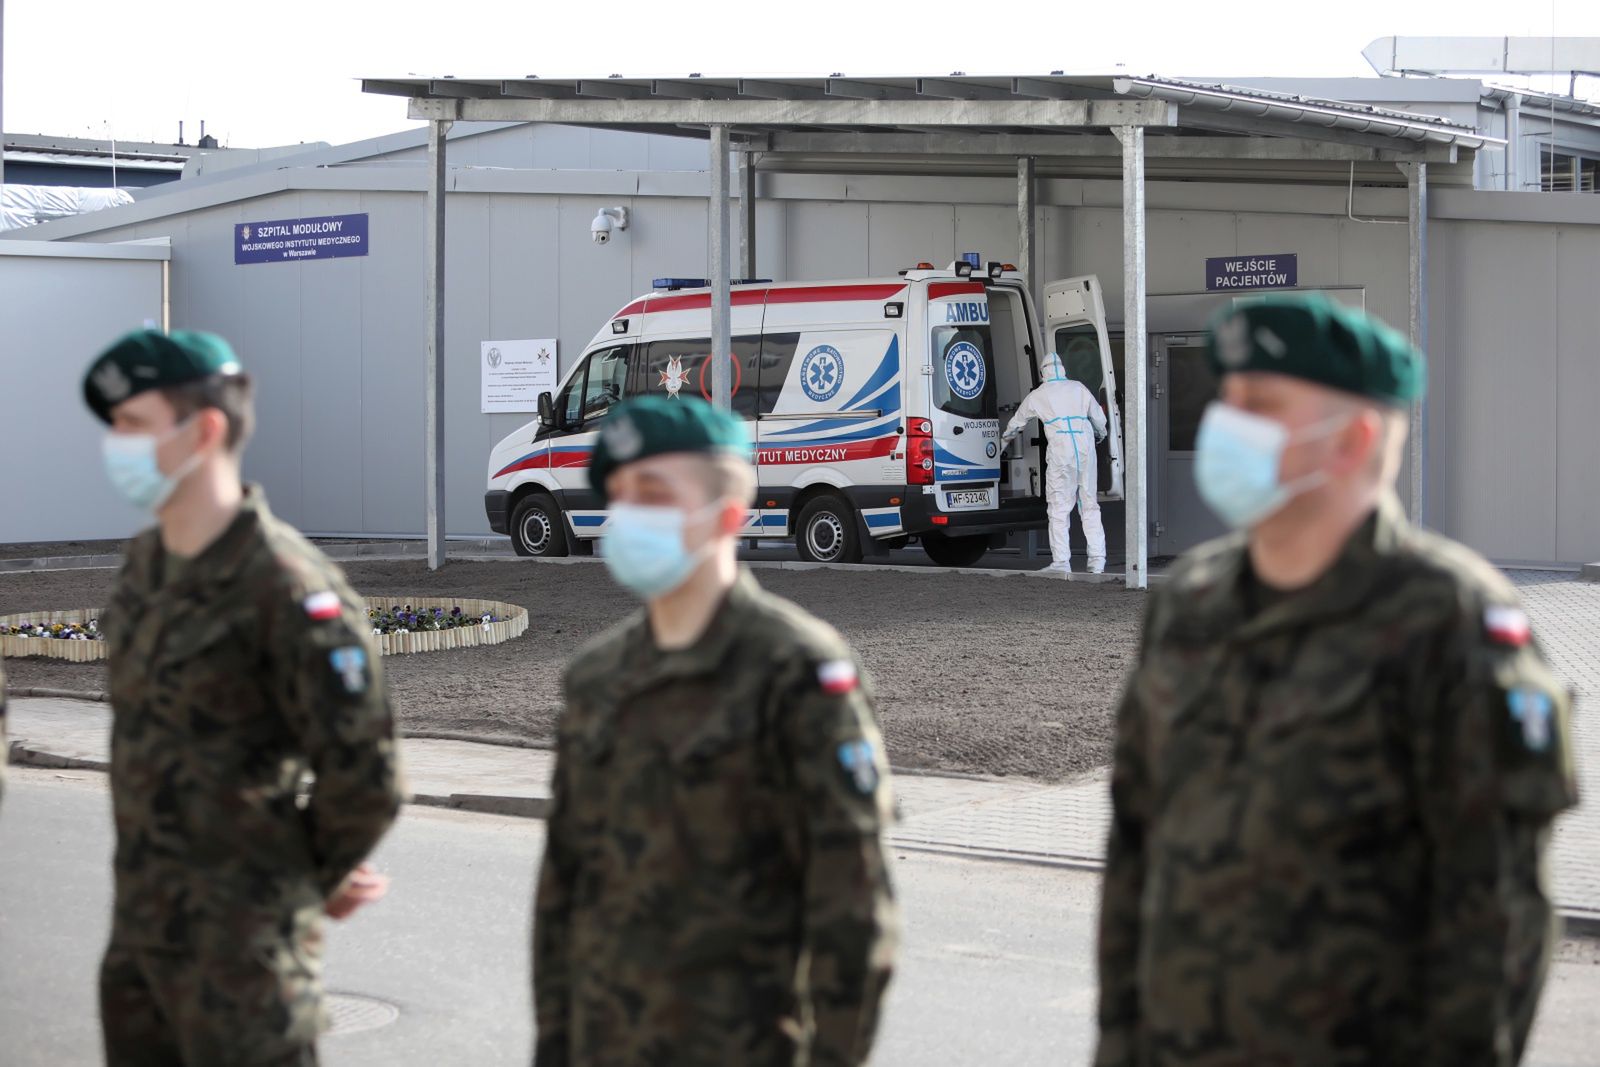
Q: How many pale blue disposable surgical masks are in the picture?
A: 3